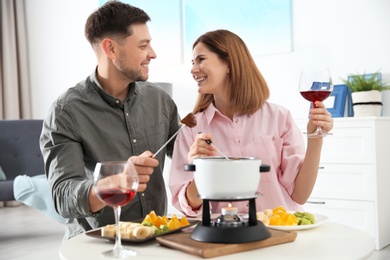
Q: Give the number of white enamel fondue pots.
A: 1